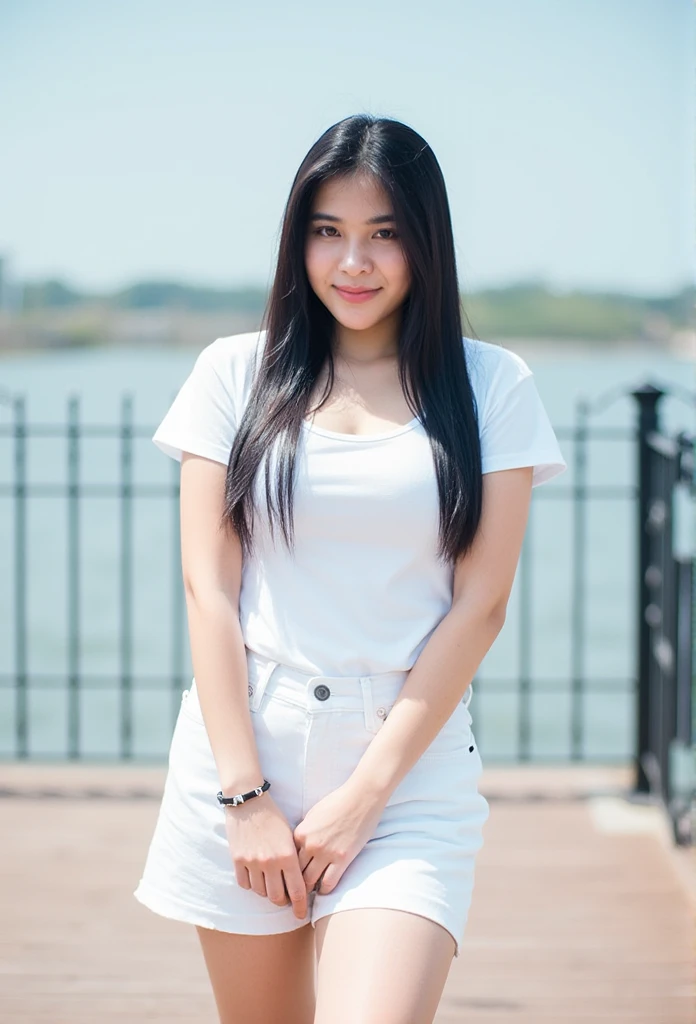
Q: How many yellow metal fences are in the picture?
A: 0